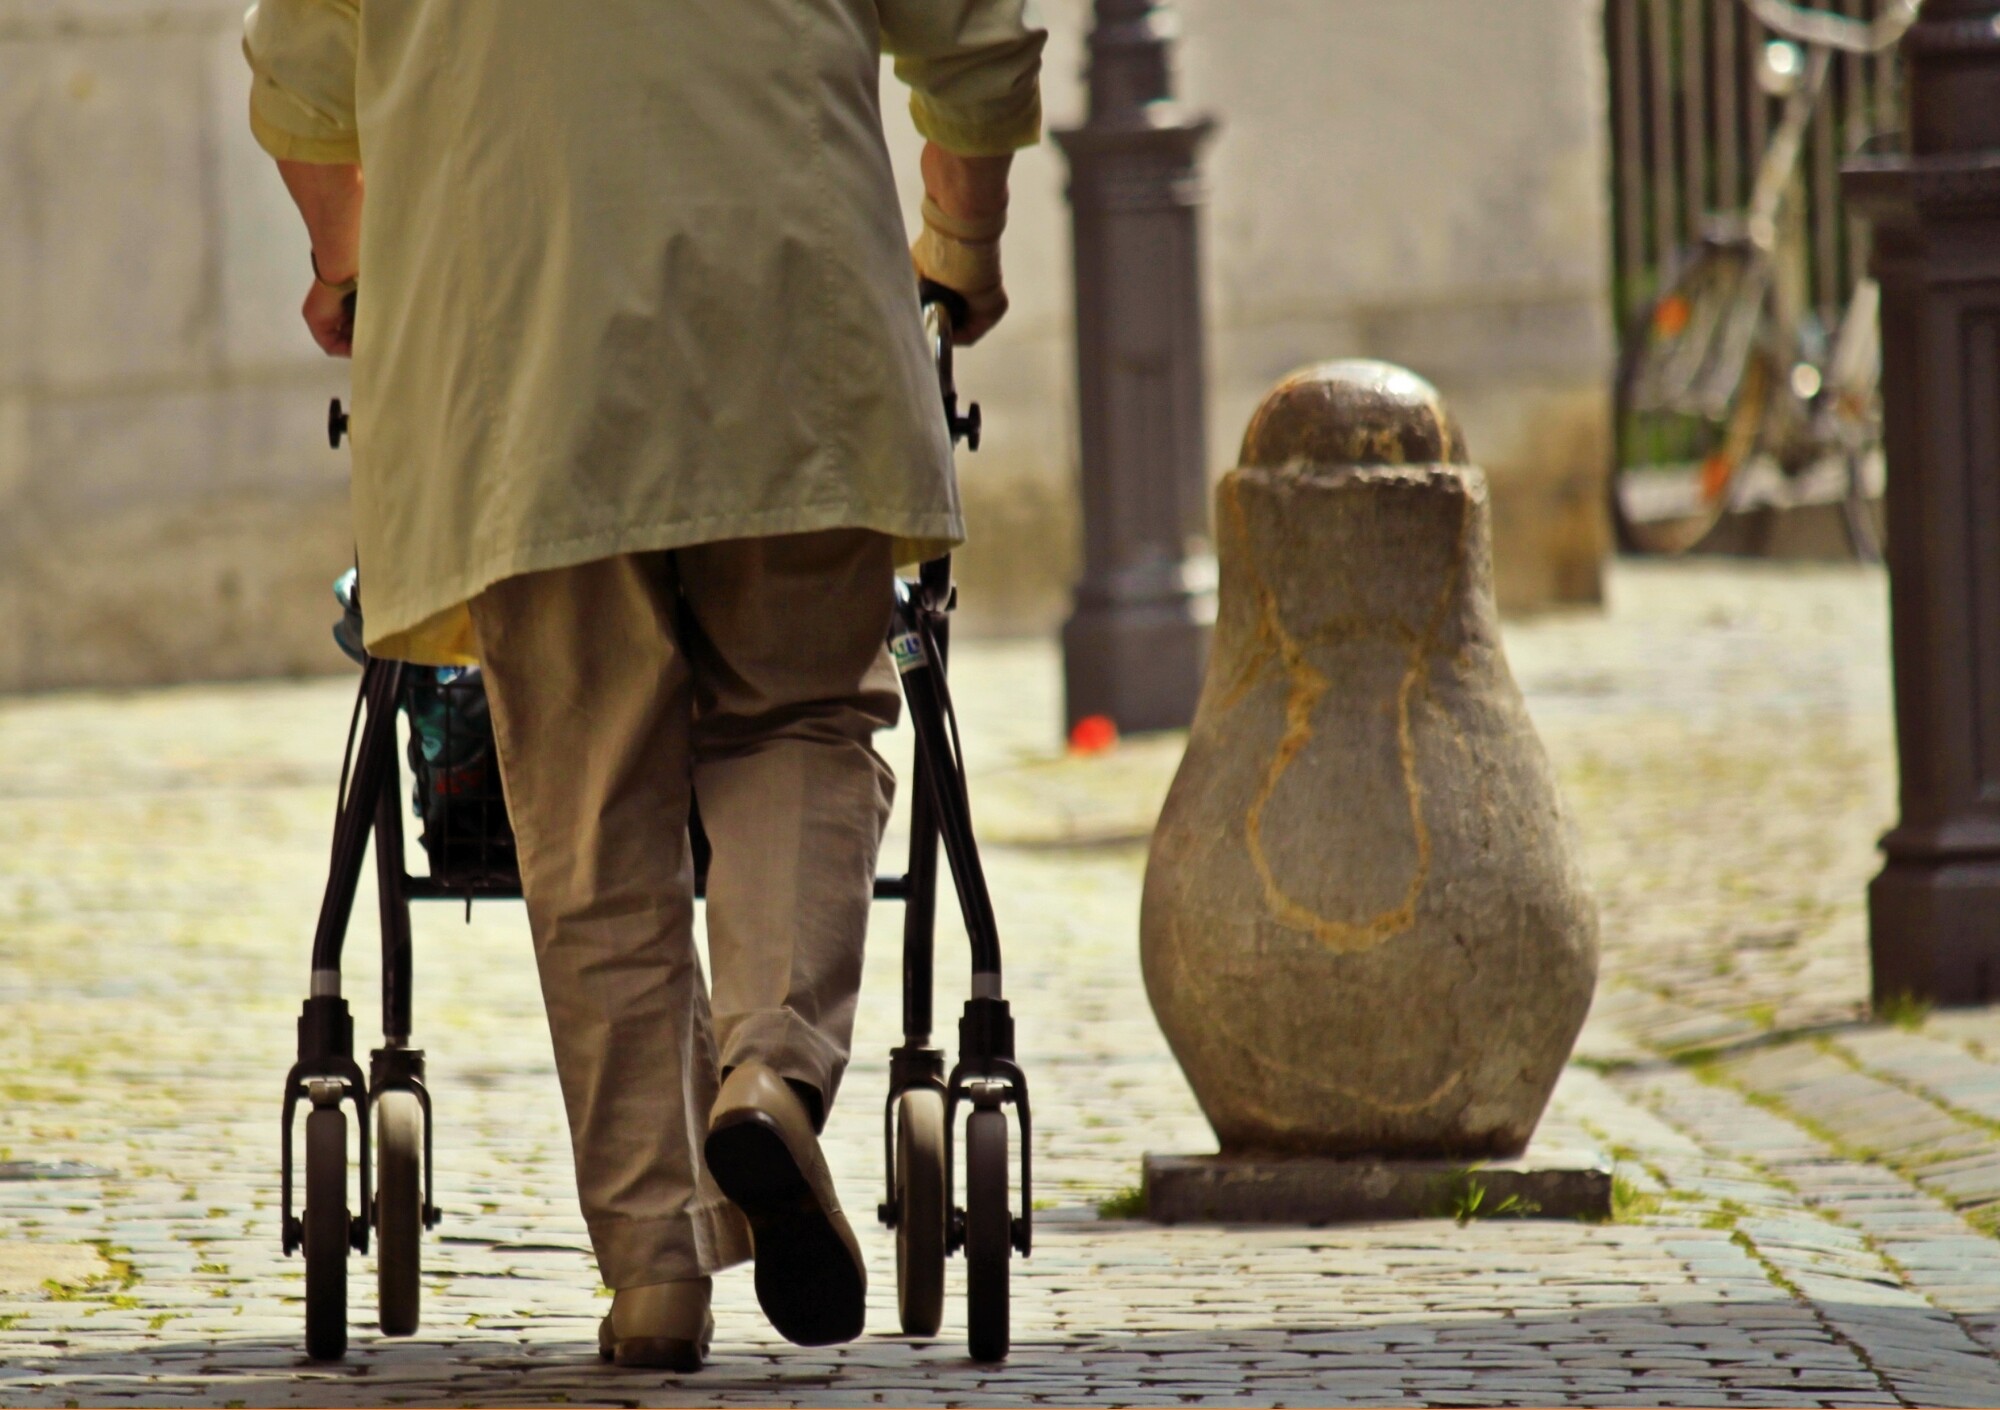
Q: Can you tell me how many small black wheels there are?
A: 4